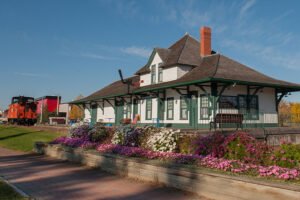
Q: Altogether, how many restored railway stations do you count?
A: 1